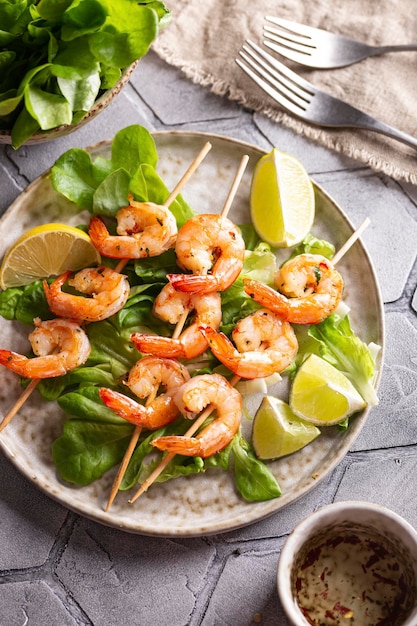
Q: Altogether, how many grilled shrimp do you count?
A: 9